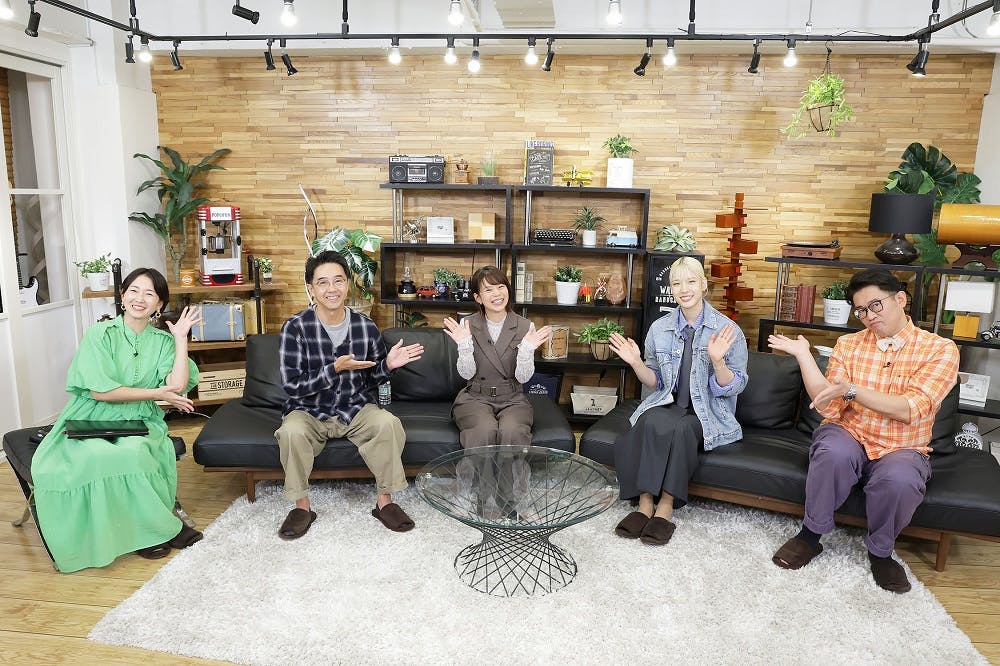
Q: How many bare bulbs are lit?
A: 12